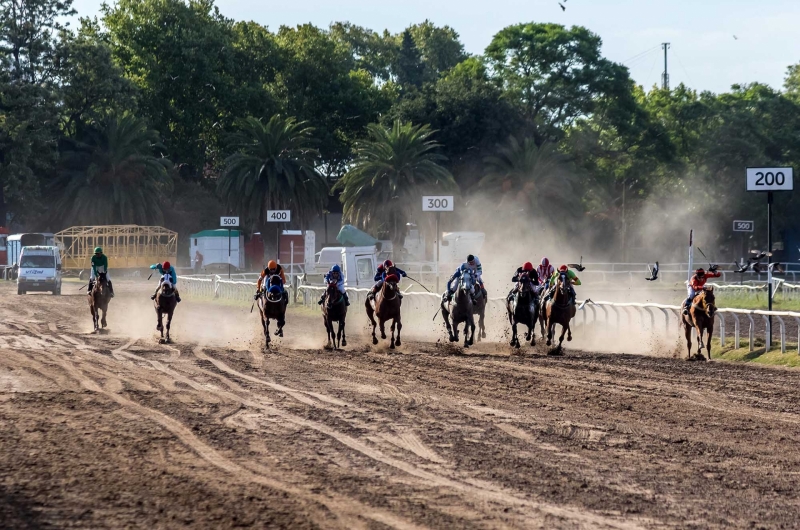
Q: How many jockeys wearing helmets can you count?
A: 11